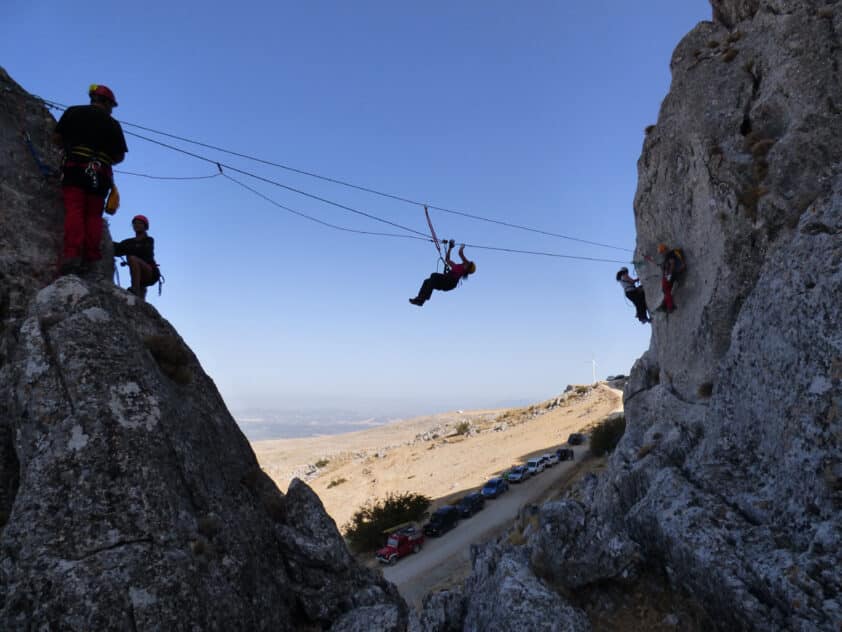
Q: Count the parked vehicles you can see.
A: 9